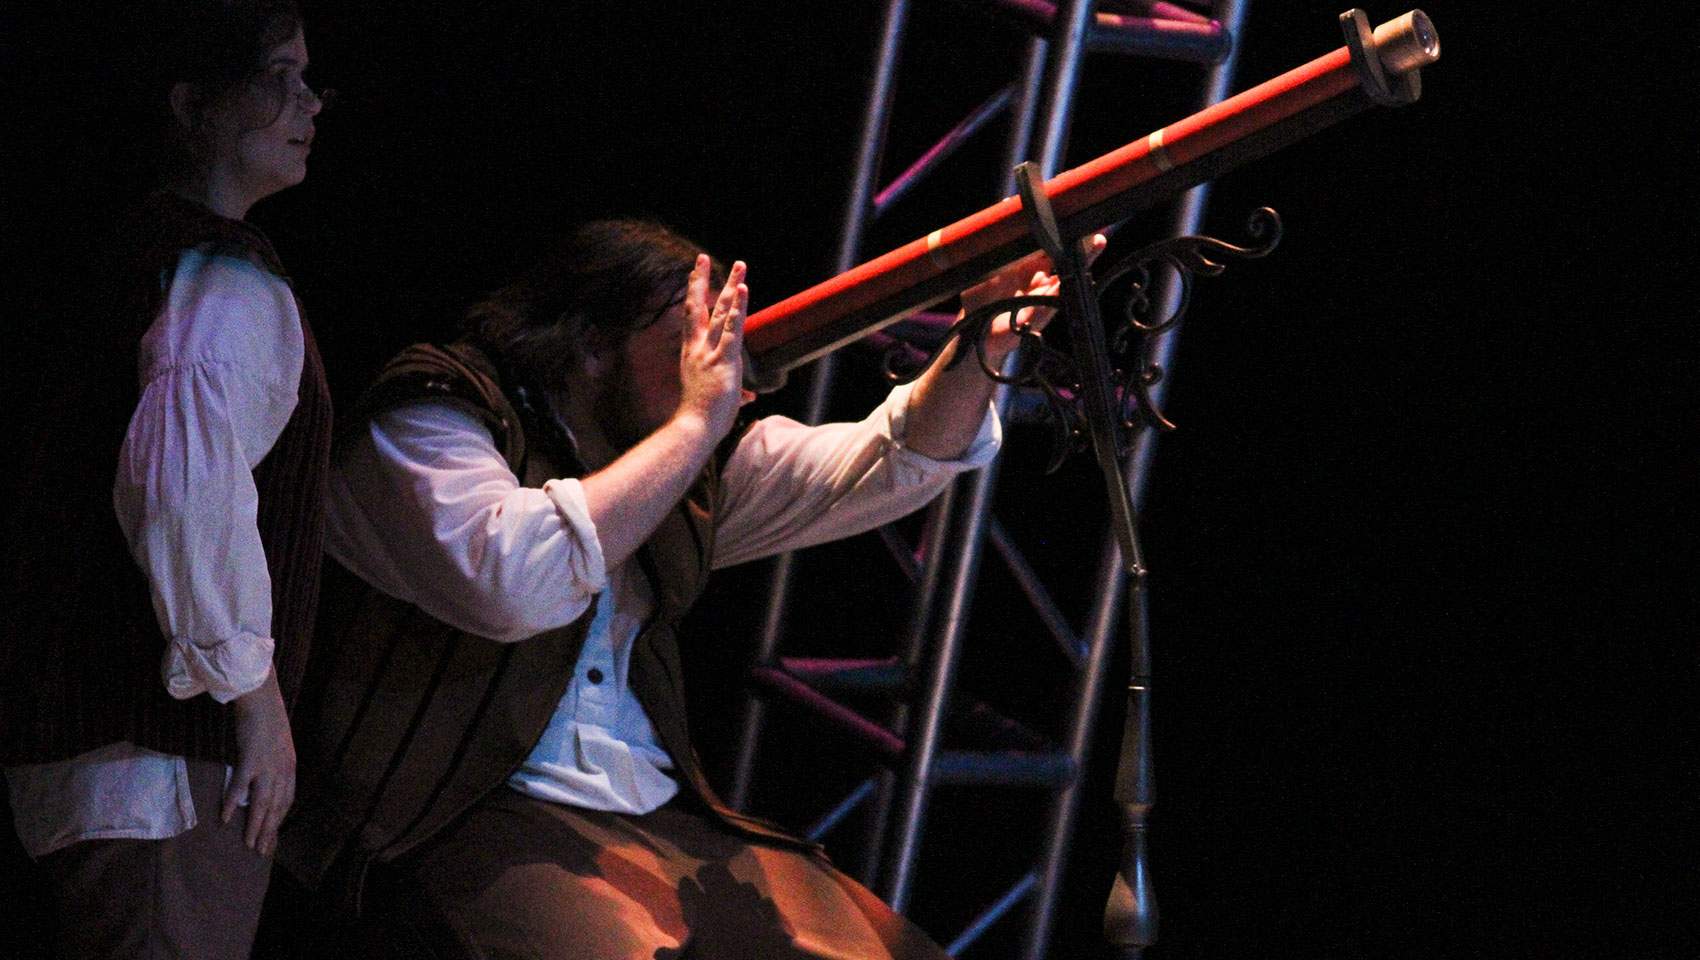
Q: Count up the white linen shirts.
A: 2